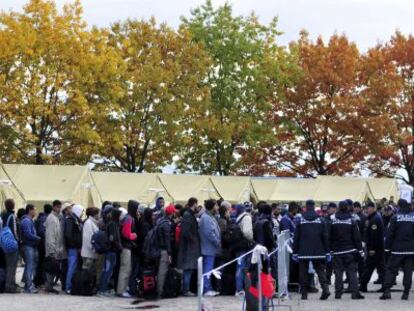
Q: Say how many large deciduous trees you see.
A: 5